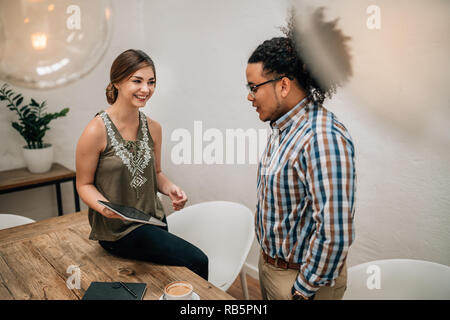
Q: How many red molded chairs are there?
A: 0